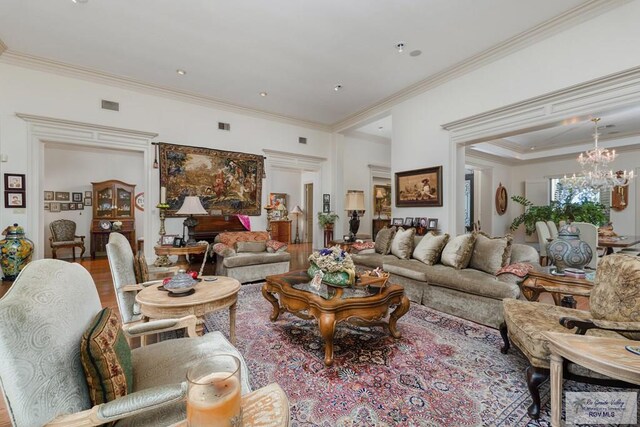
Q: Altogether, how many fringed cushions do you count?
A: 5